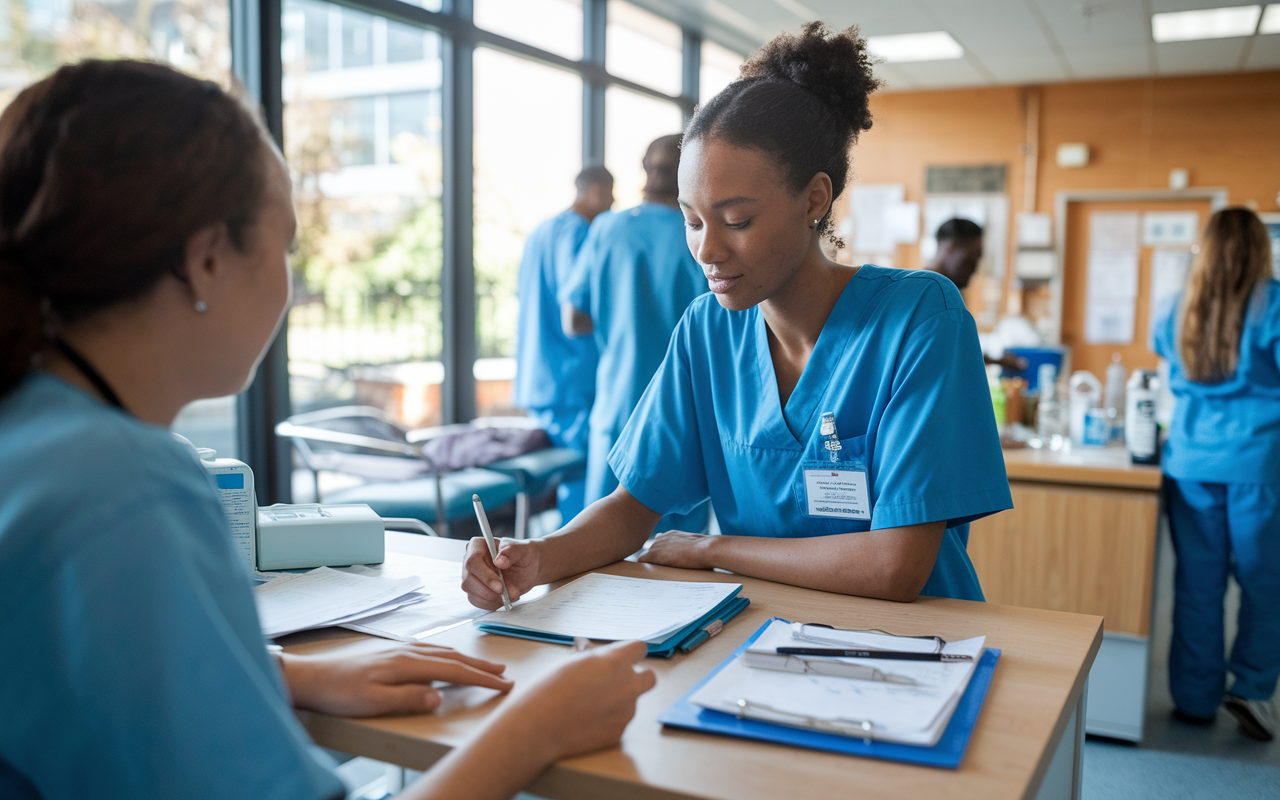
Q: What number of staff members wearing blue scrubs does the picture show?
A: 5